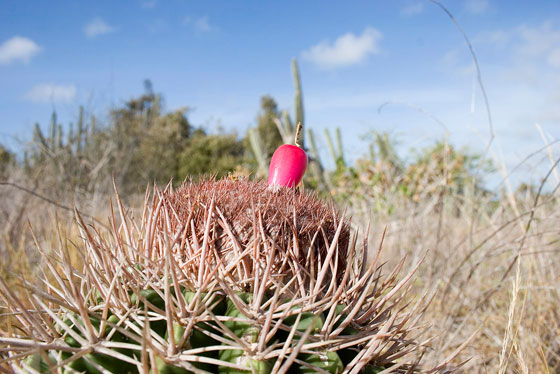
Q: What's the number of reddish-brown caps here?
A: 1